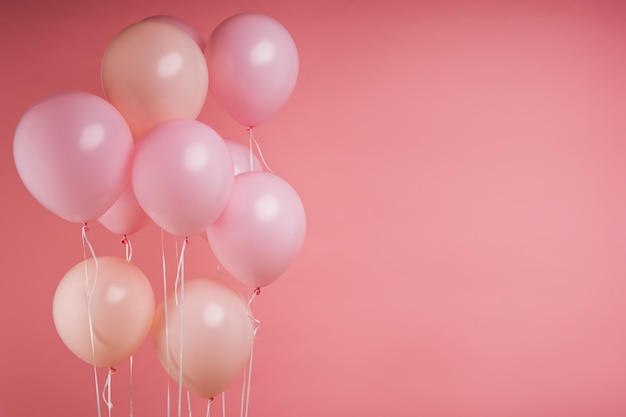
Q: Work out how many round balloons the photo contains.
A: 10